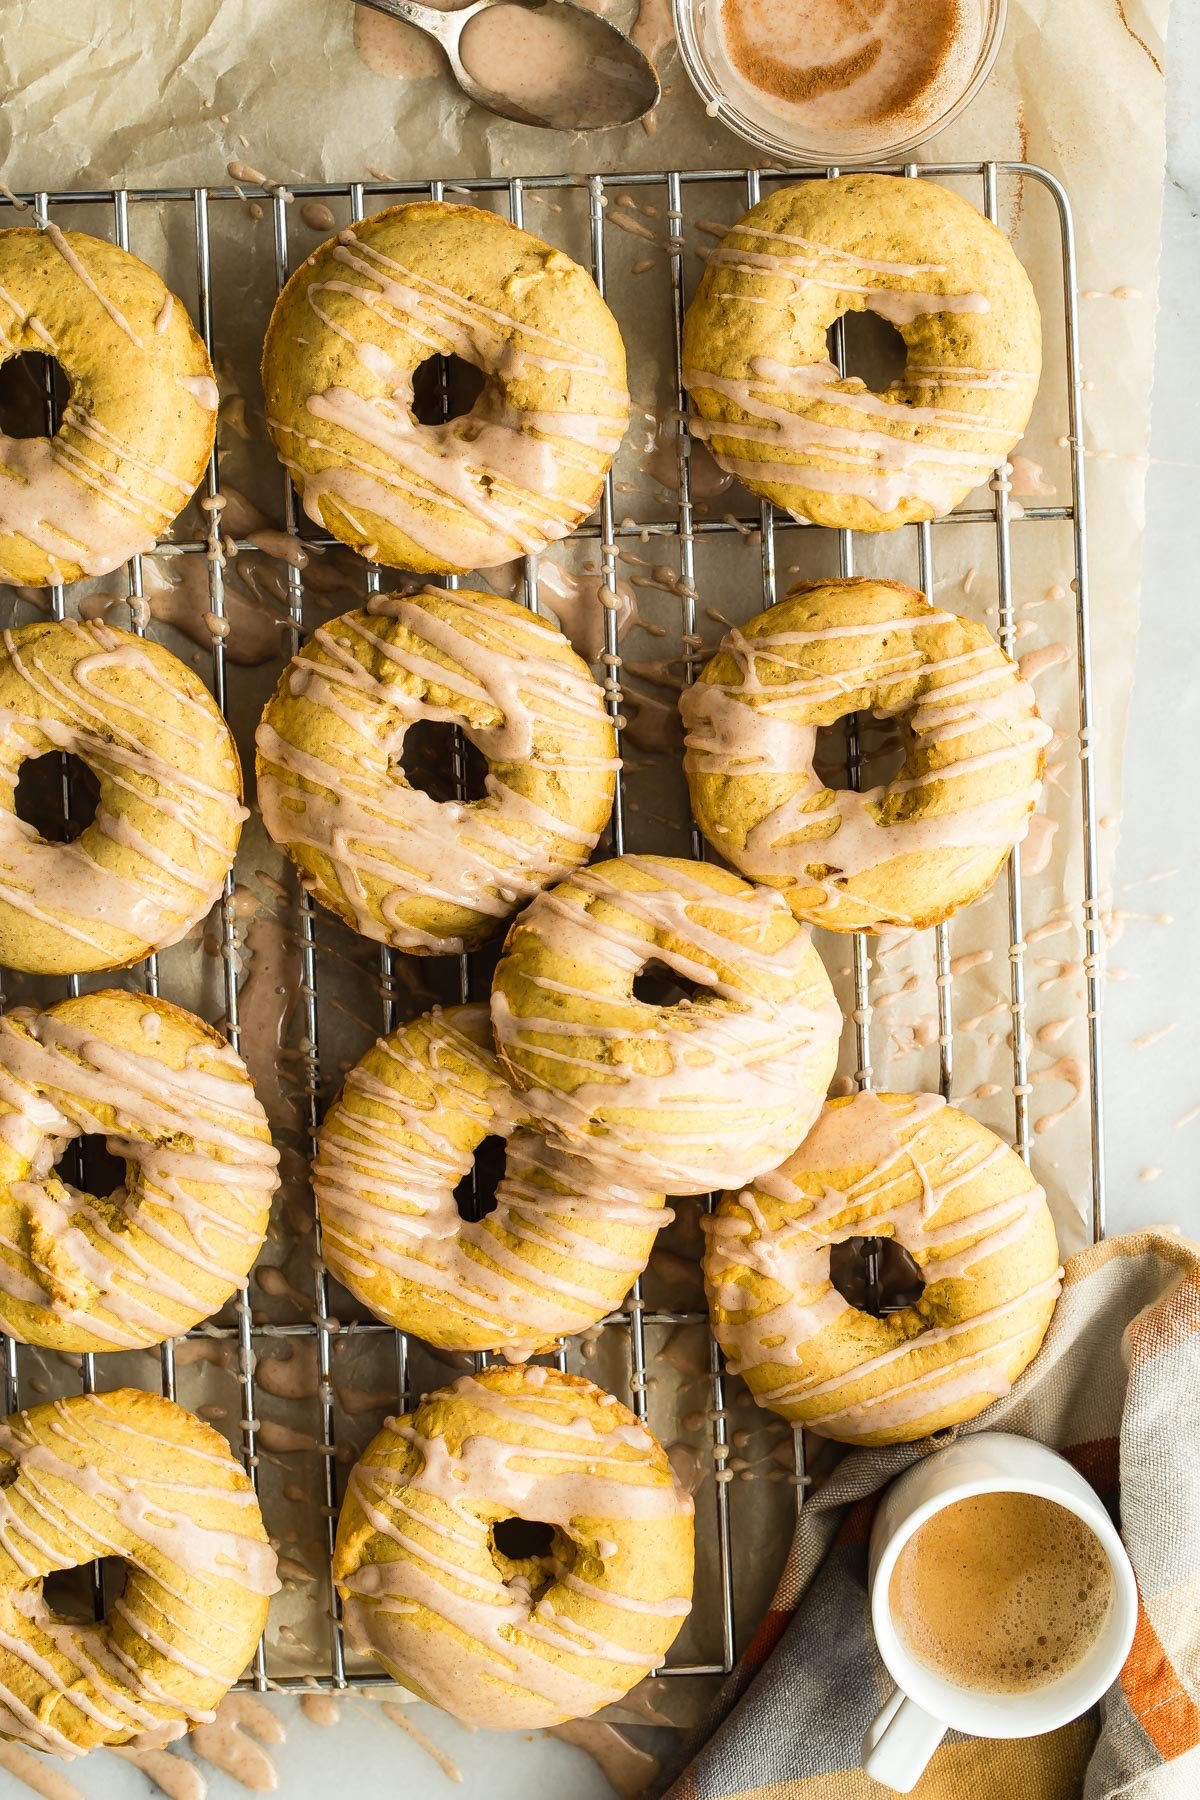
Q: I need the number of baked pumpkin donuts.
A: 12